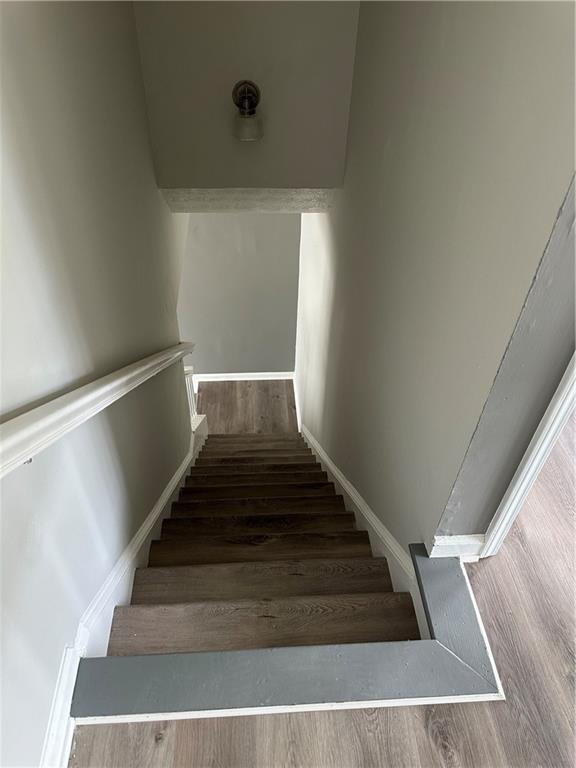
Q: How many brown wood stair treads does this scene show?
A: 13